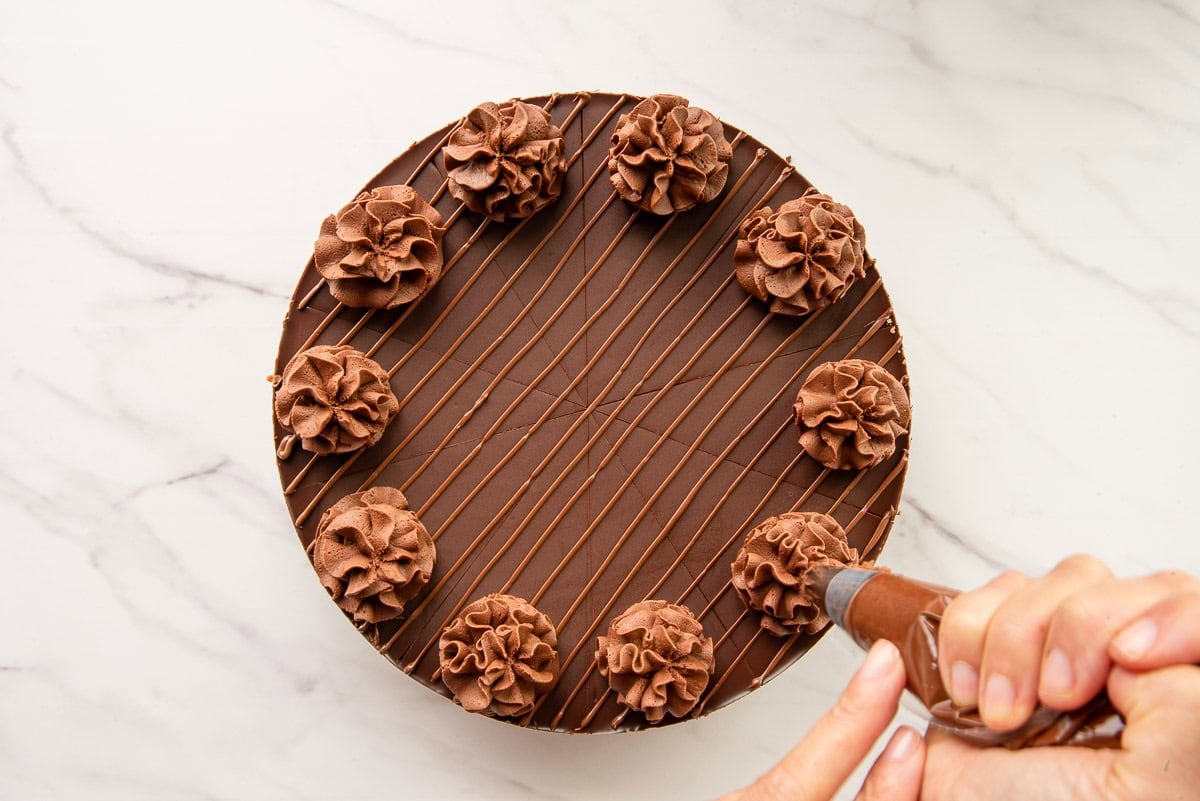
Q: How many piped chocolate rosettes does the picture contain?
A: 10